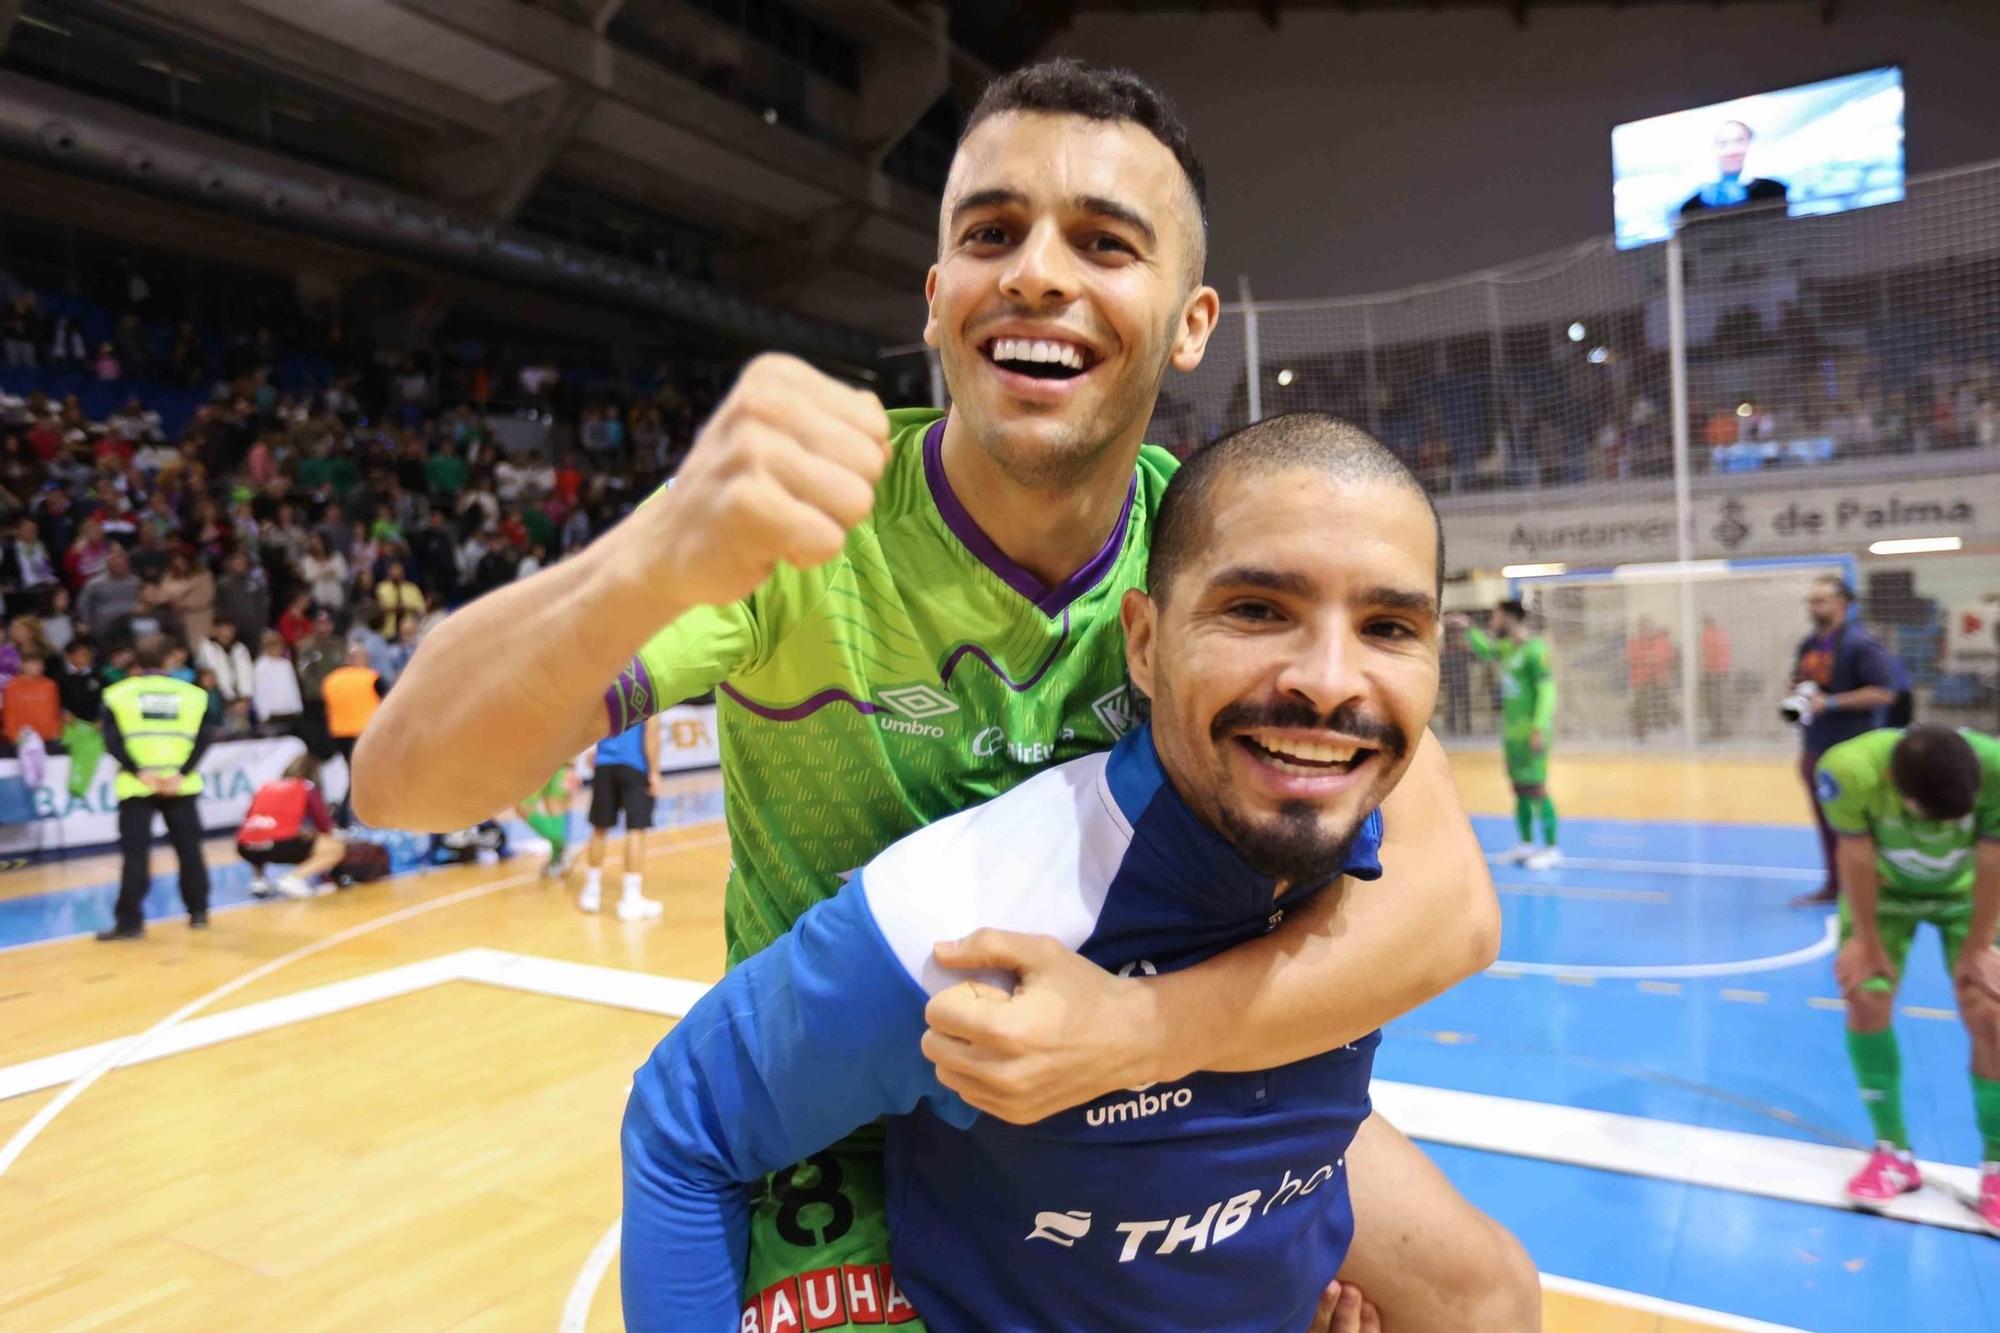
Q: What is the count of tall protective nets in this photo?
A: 1